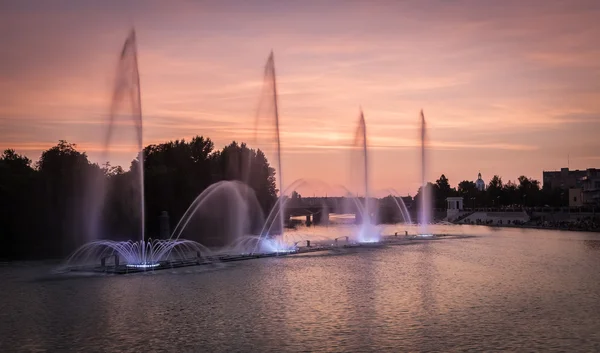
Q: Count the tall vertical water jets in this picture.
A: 4